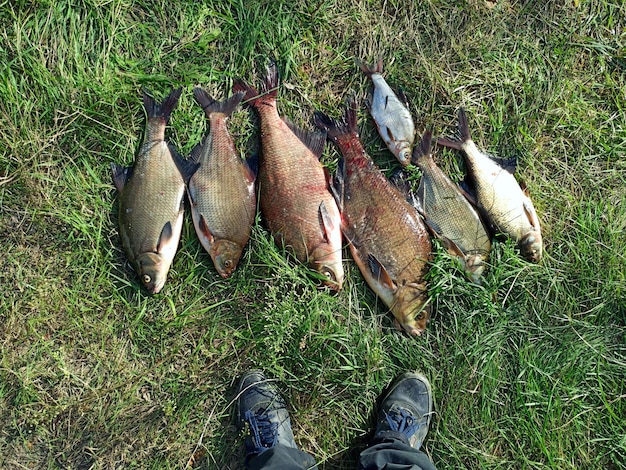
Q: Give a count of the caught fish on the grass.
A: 7